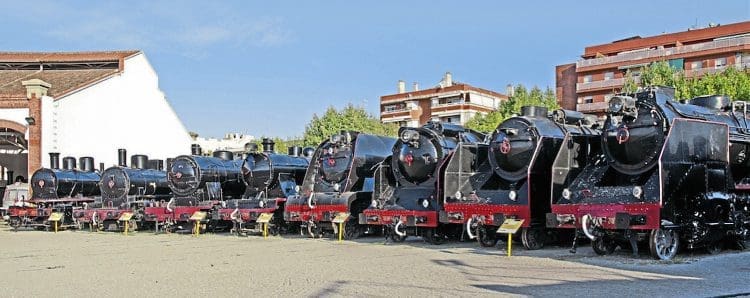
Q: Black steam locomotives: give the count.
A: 8